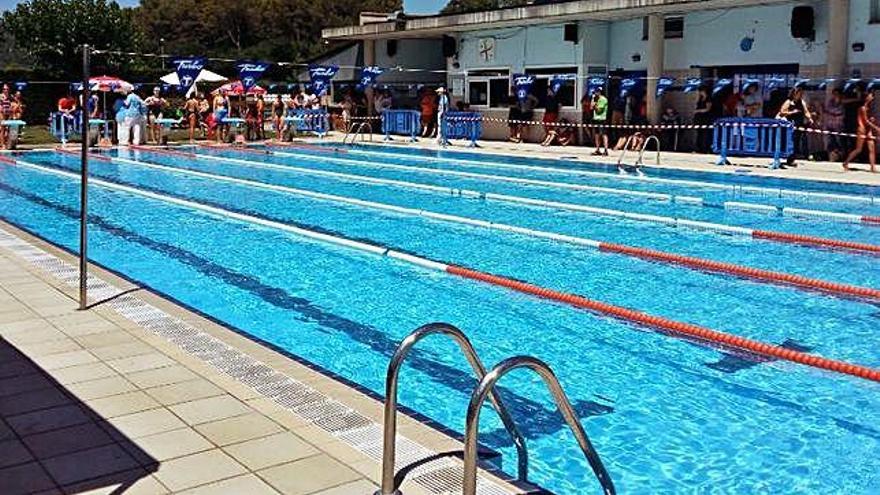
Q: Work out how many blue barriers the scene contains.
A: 5